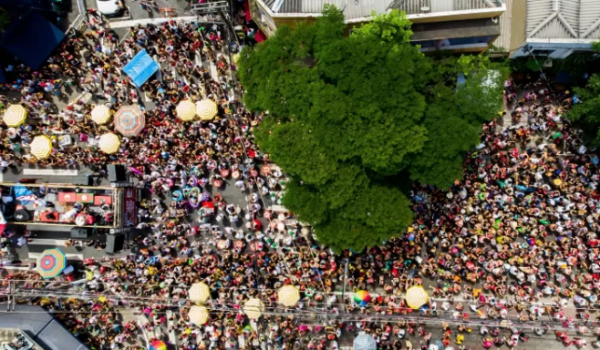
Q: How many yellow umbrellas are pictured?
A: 11